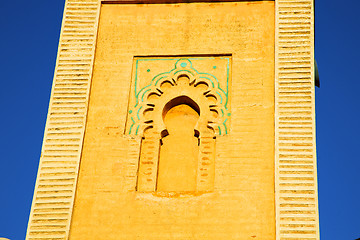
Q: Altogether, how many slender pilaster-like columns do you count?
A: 2